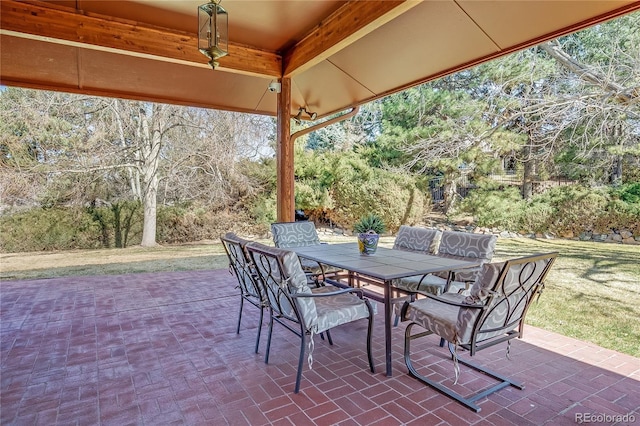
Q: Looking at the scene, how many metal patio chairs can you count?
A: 6